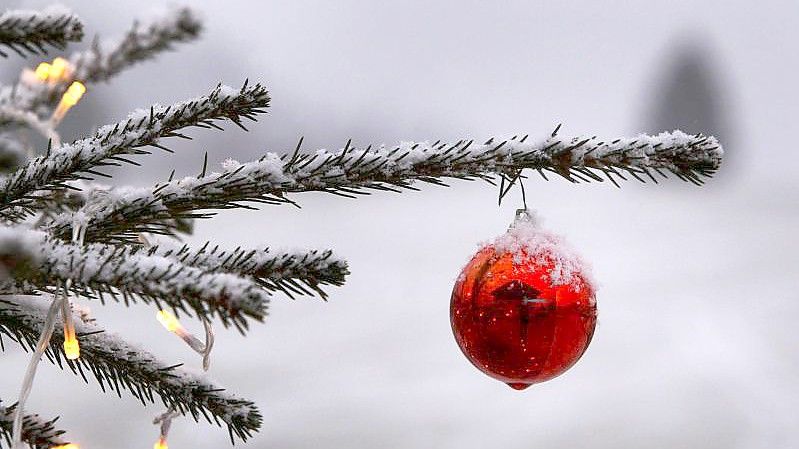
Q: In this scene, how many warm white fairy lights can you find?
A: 7